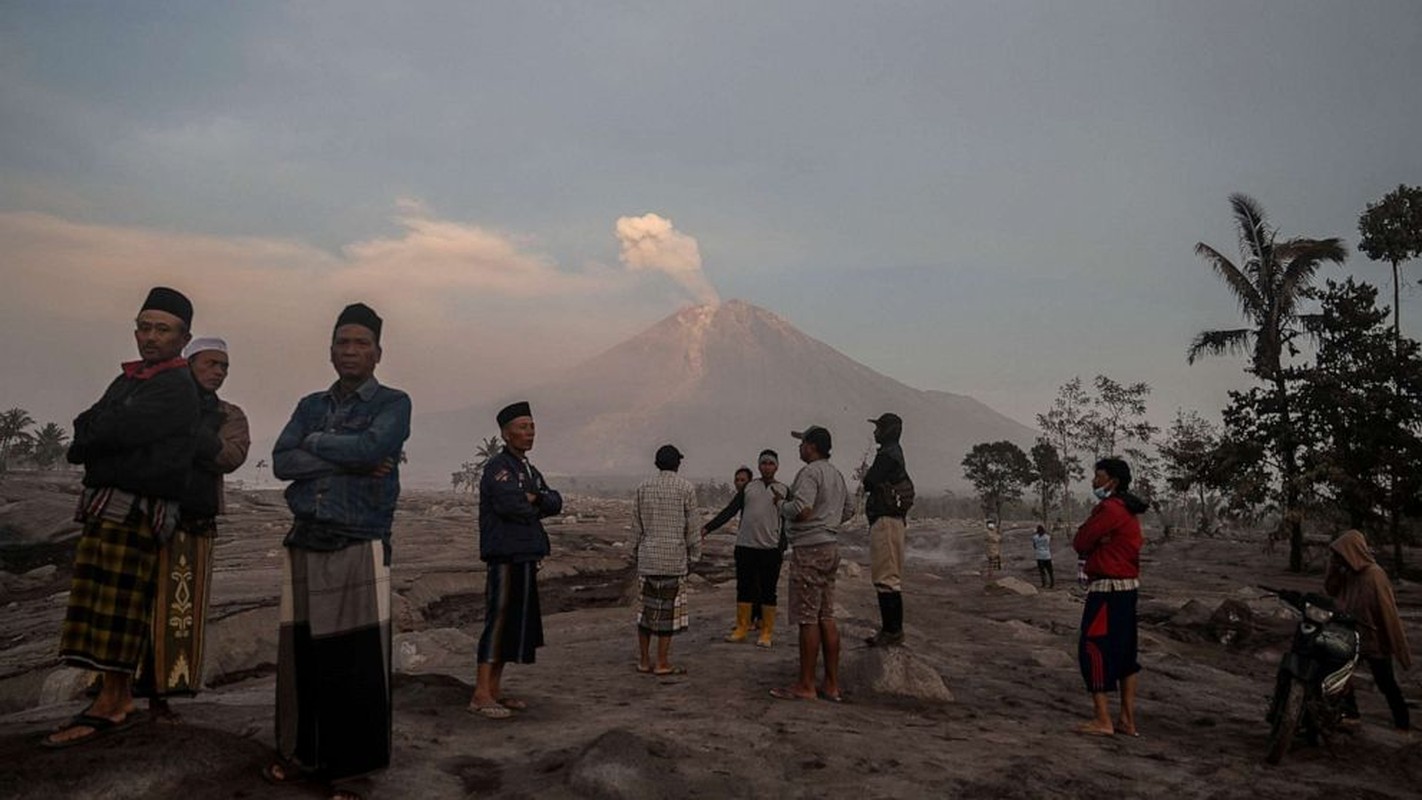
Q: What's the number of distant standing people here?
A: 2